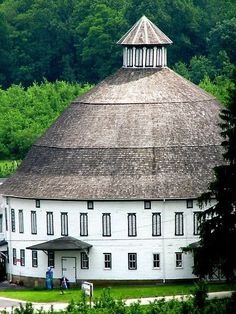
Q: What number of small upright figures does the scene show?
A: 2